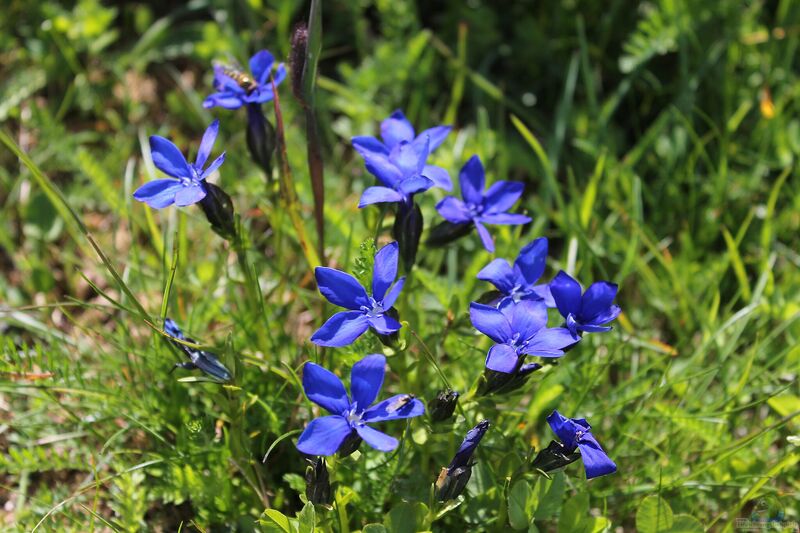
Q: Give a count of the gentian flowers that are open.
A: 11